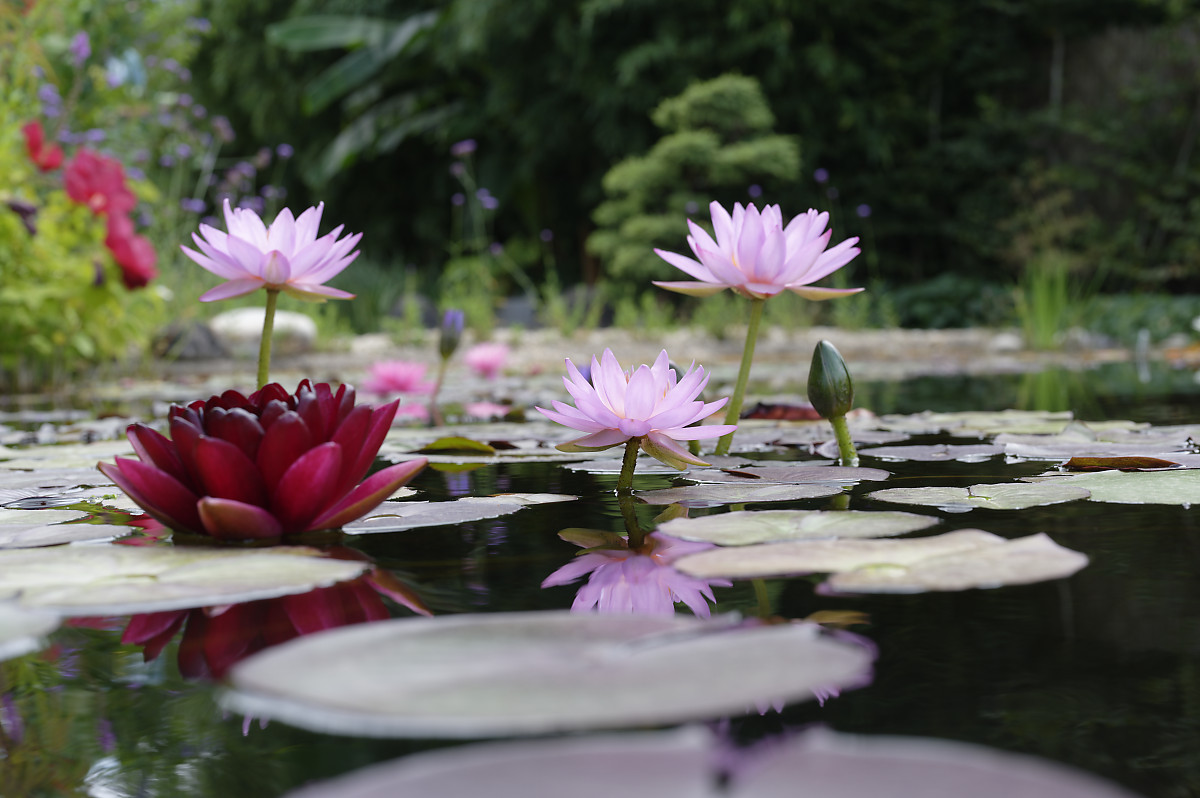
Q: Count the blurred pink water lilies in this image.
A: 2